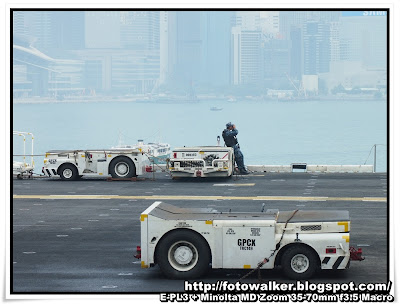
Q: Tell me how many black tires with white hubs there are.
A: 4